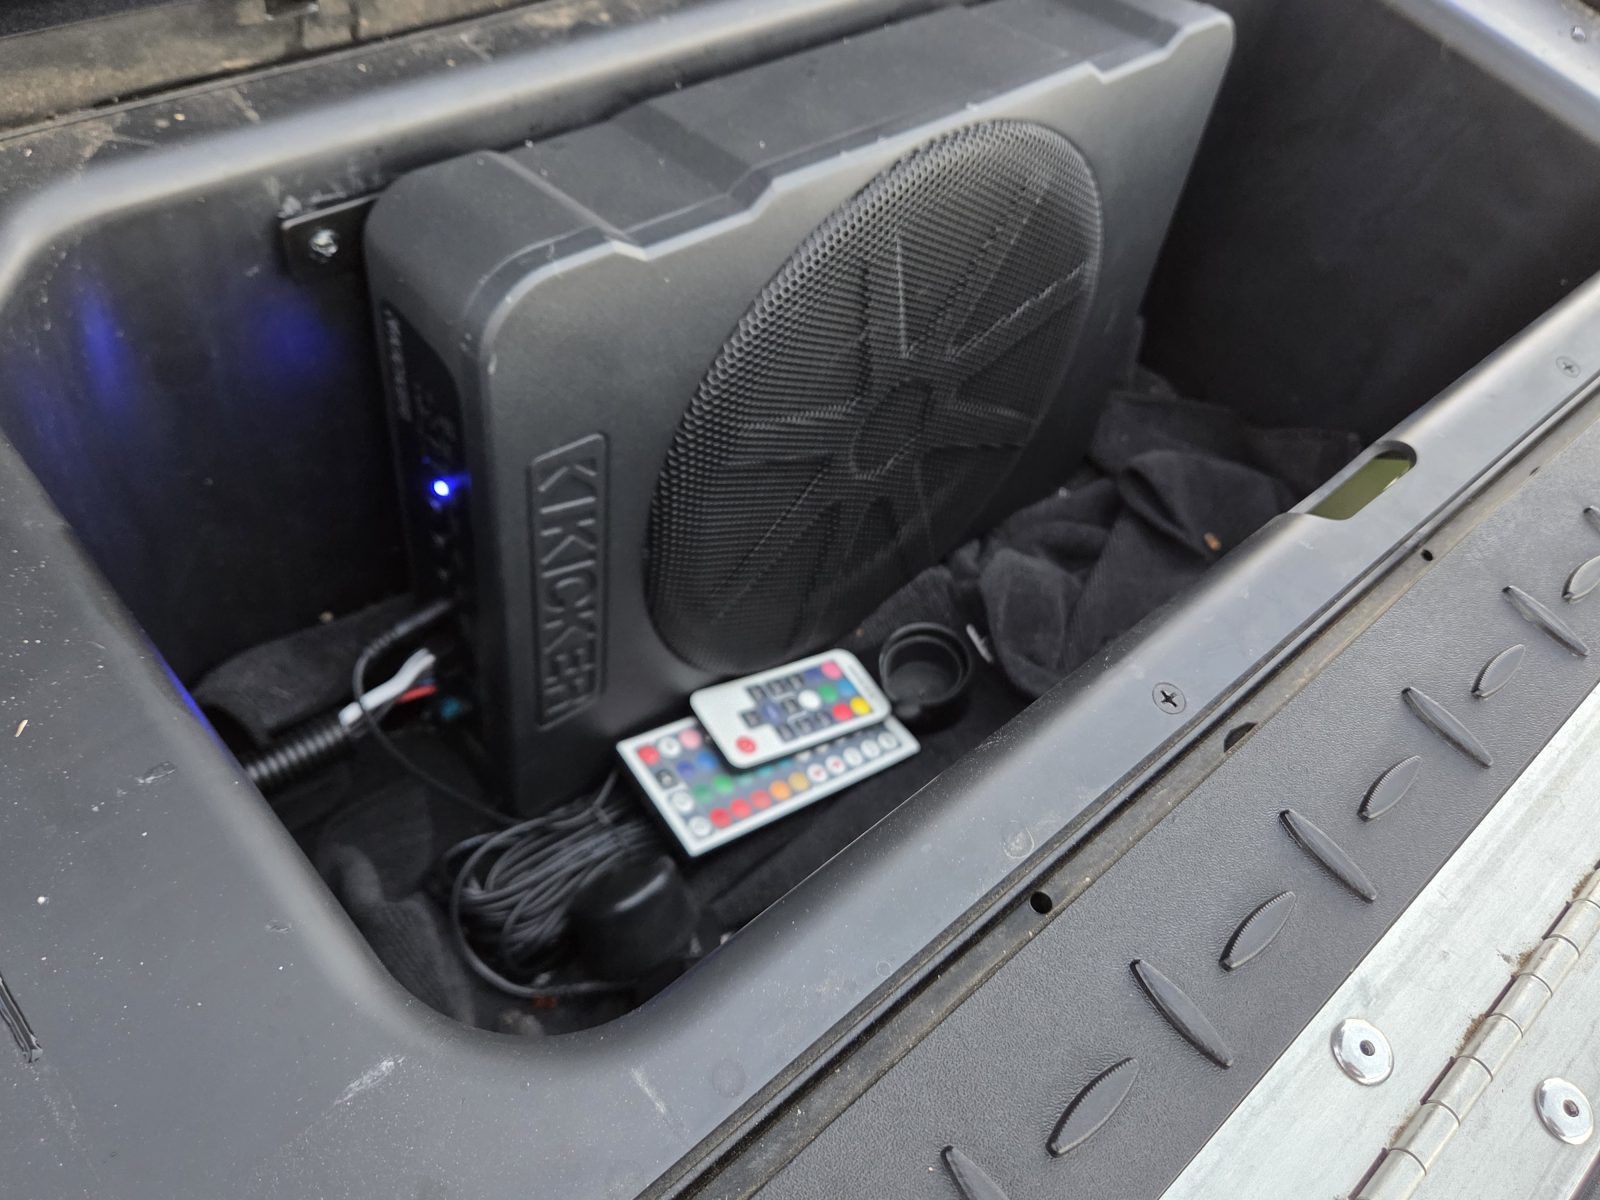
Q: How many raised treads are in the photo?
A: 11